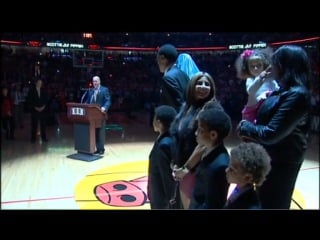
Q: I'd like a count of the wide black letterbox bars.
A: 2